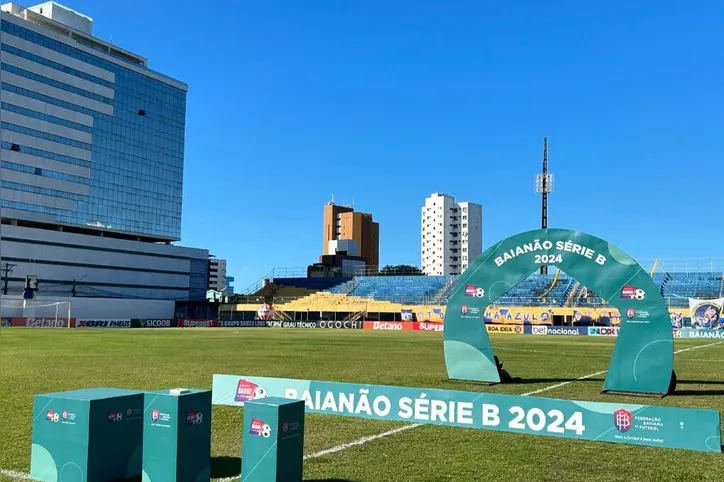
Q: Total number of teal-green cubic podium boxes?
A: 3